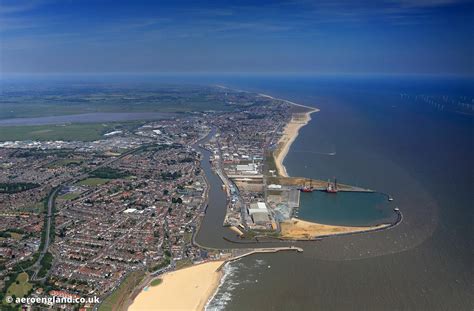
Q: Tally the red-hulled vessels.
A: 2